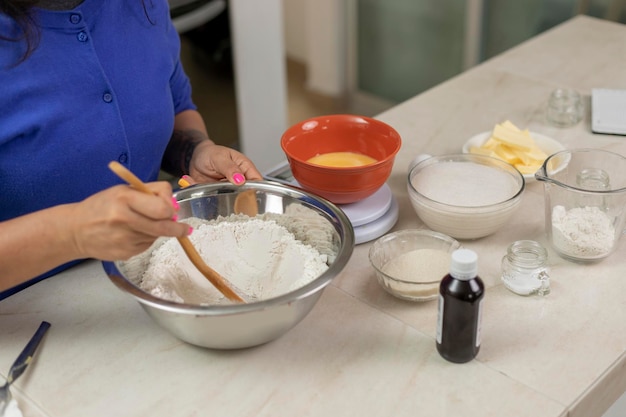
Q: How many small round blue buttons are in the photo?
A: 4